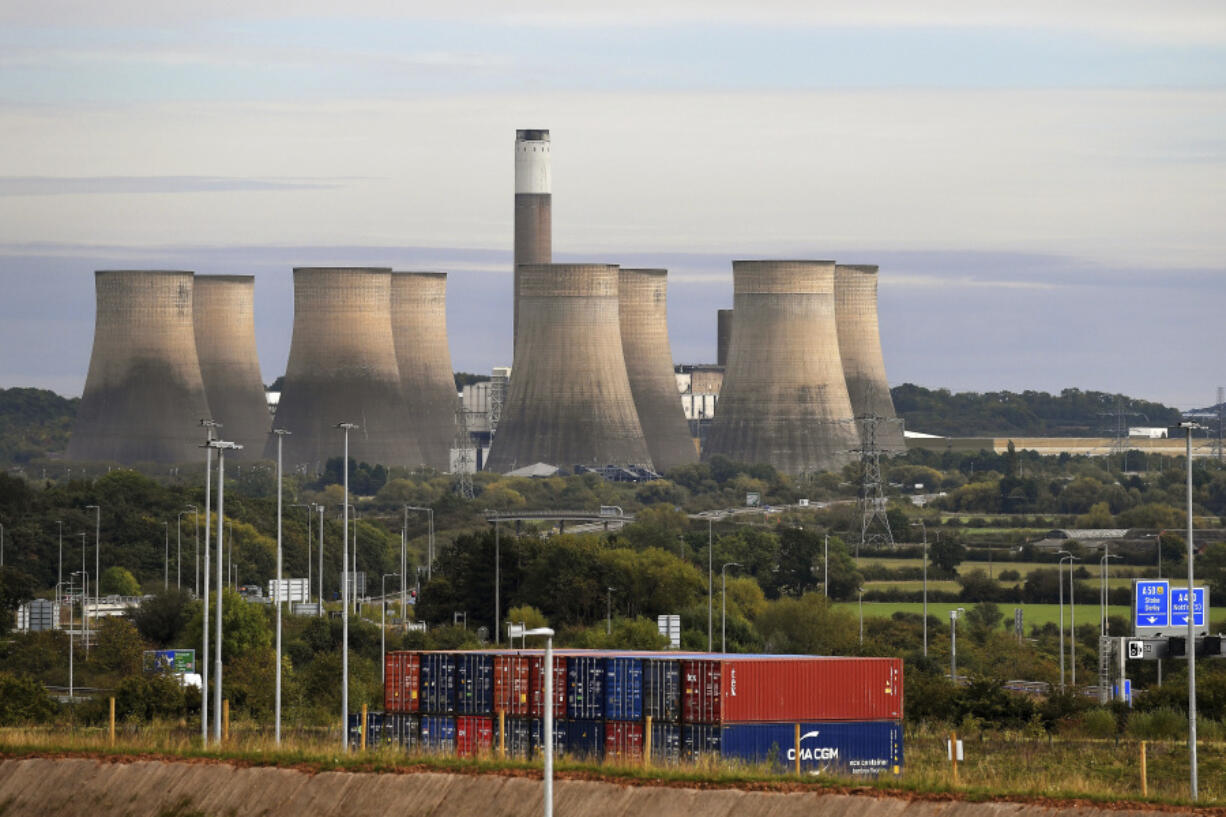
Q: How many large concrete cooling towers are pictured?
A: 8